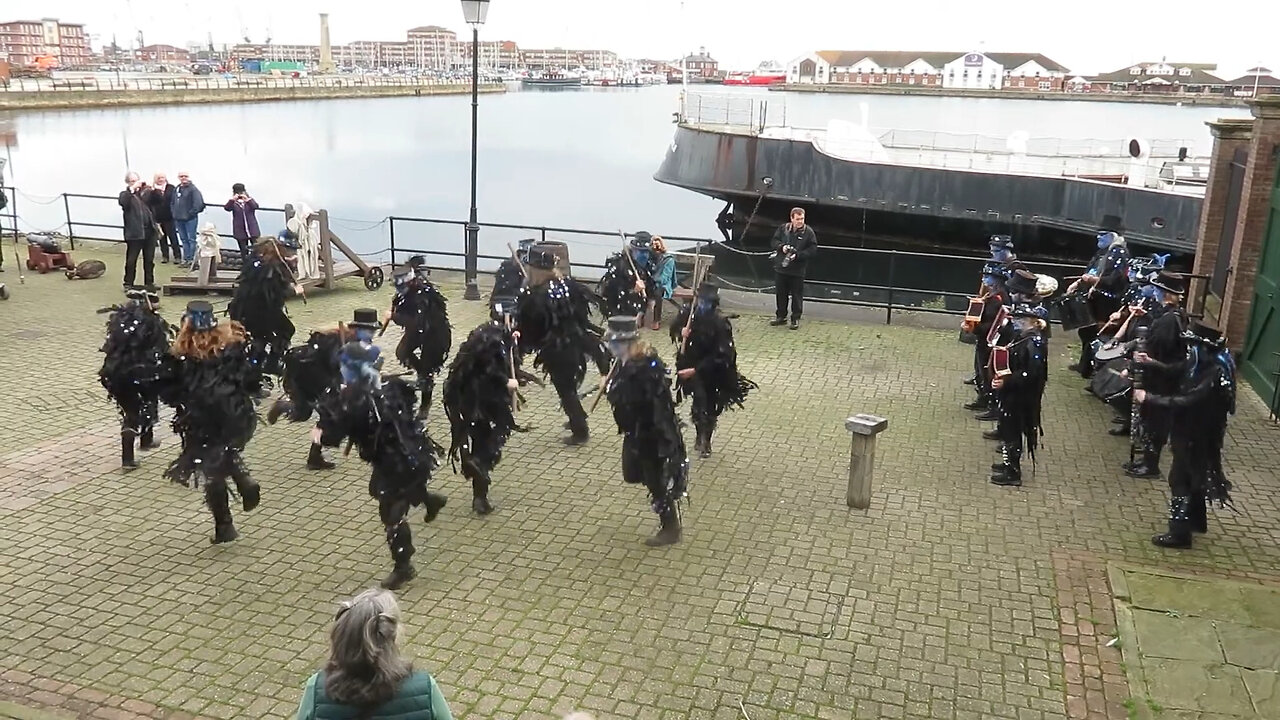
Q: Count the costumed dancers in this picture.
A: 12